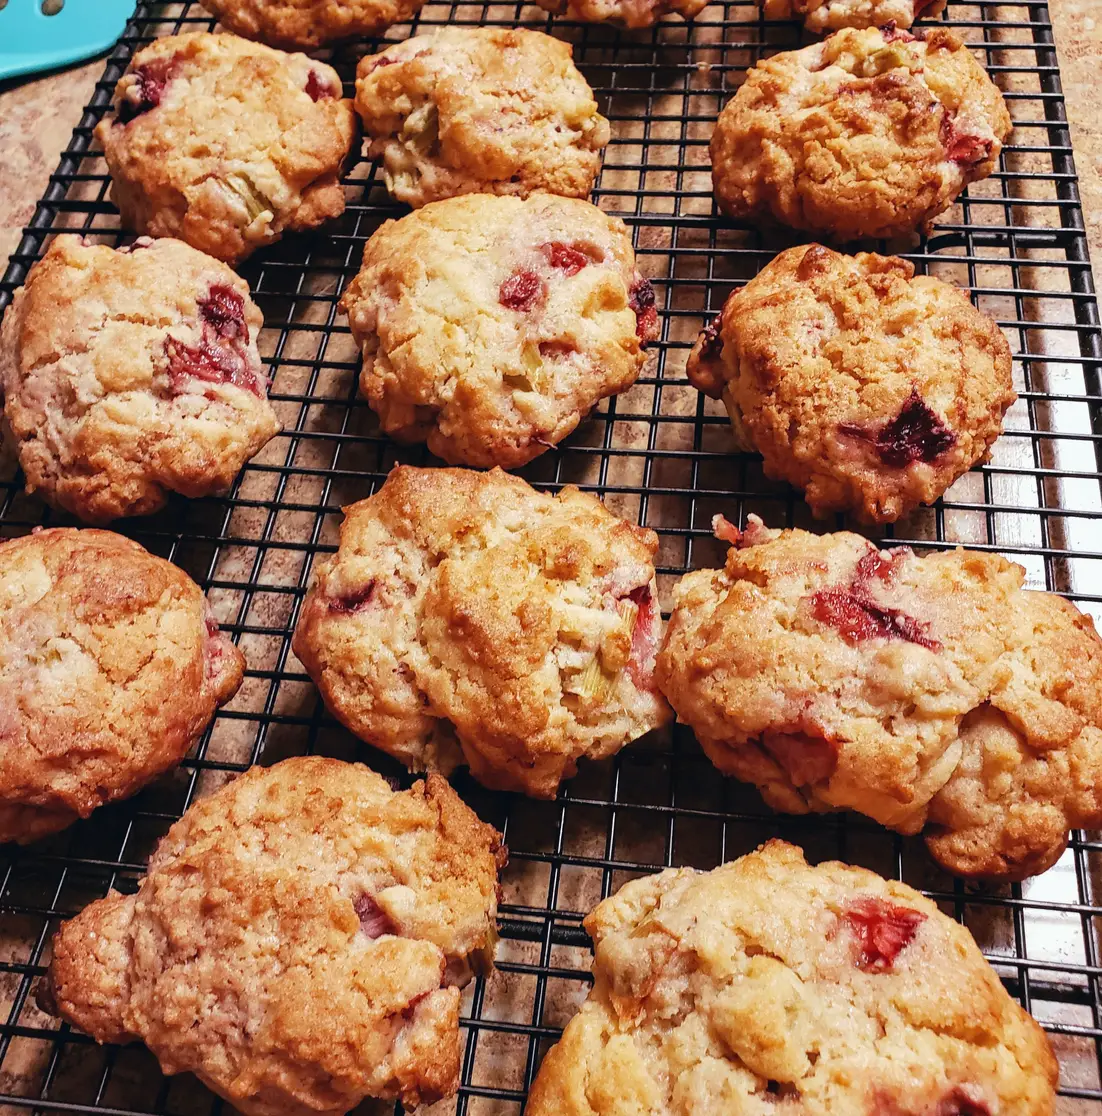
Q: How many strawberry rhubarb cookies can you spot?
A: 14